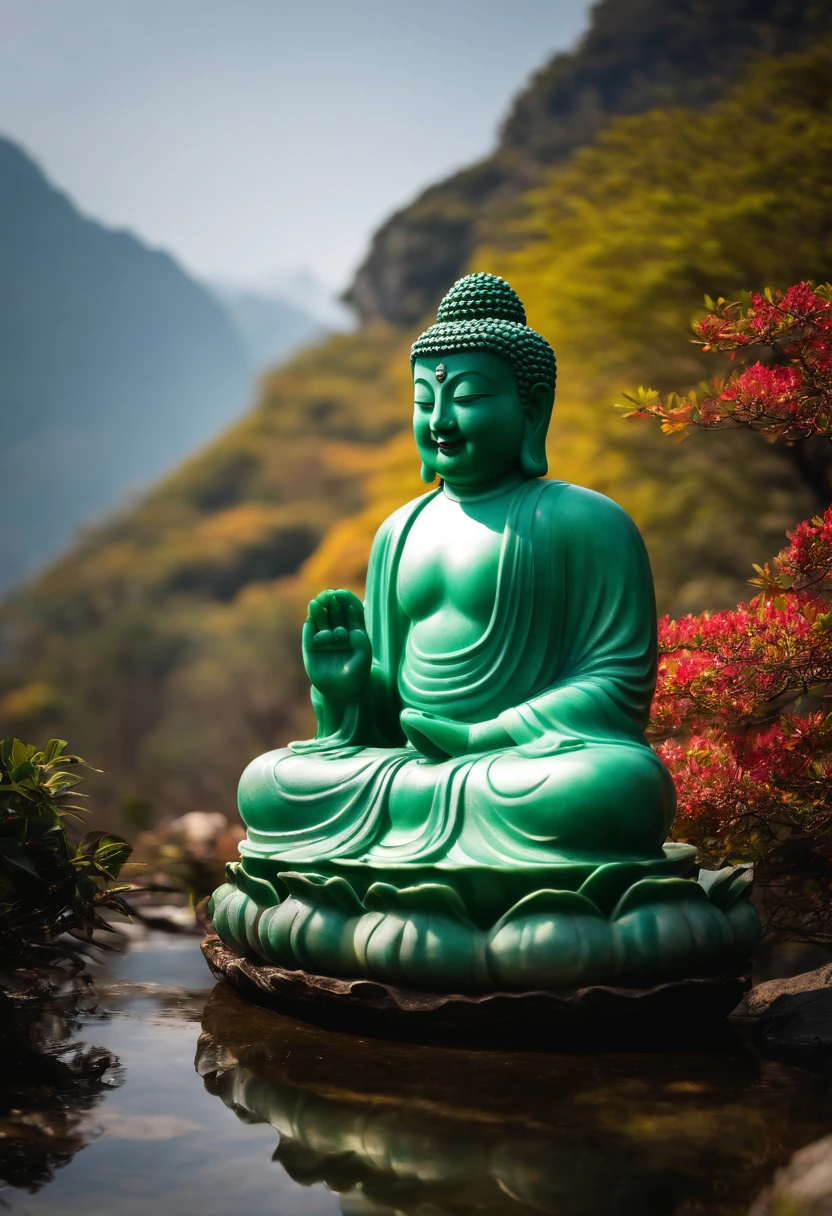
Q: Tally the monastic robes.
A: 1